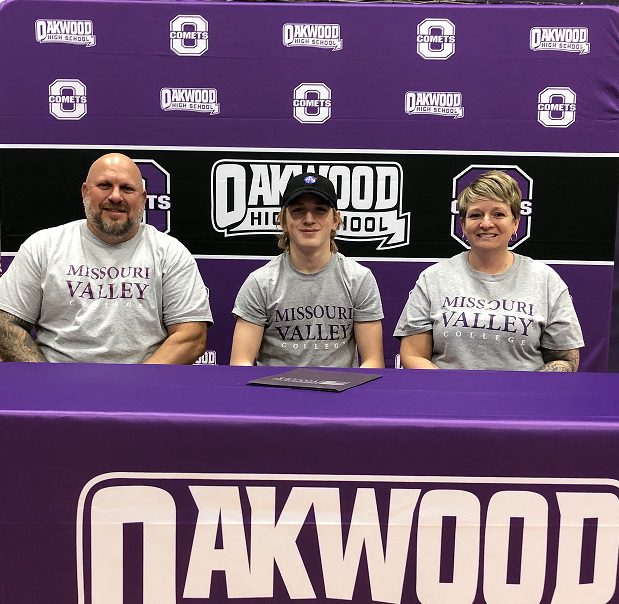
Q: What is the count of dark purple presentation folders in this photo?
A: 1